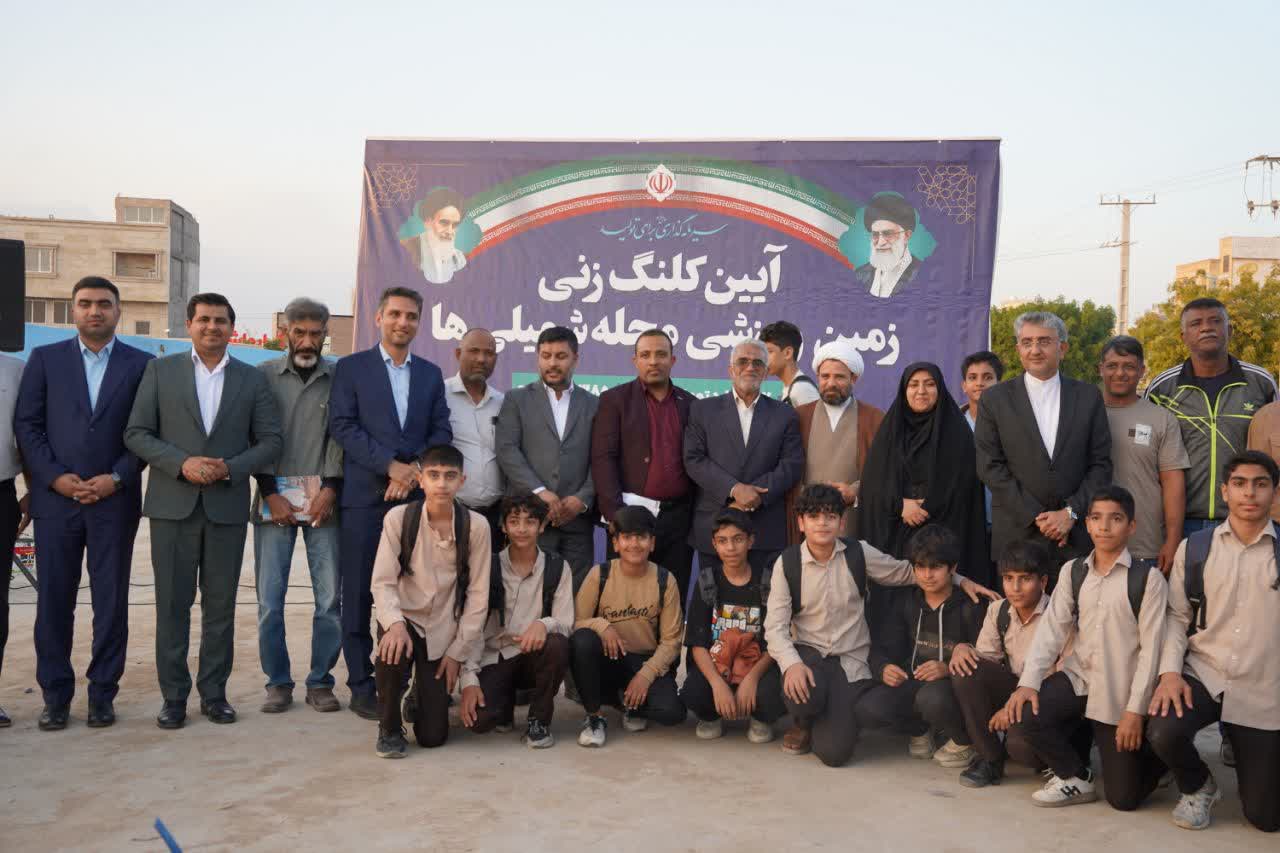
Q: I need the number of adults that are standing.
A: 13